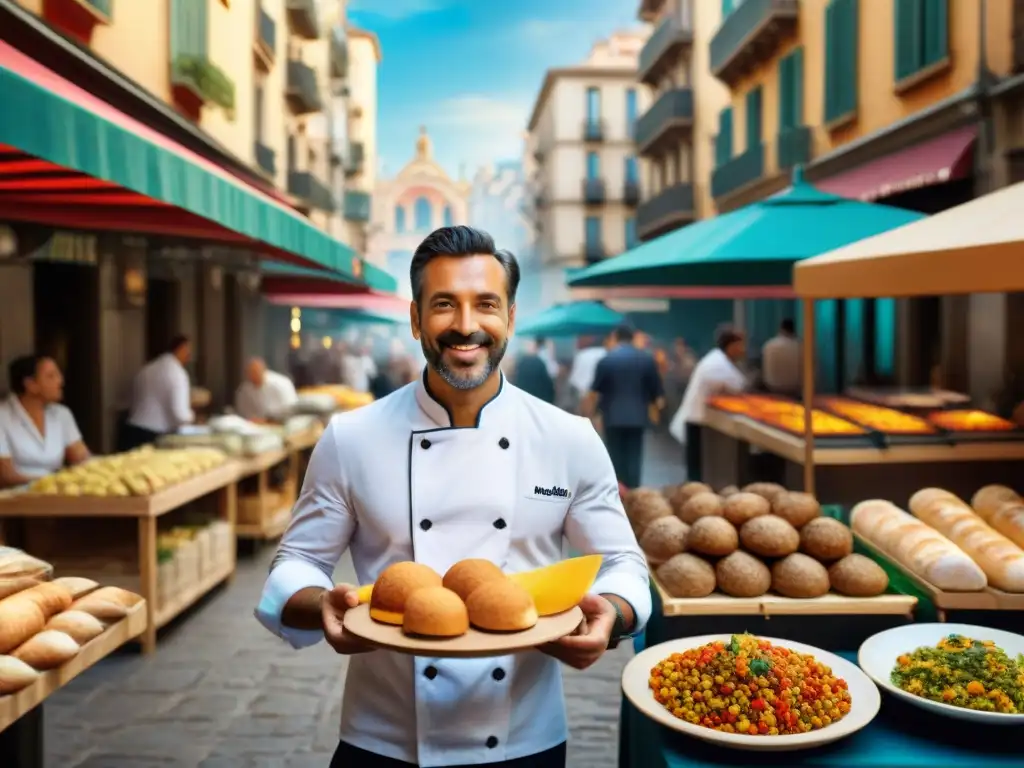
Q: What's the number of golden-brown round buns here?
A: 4